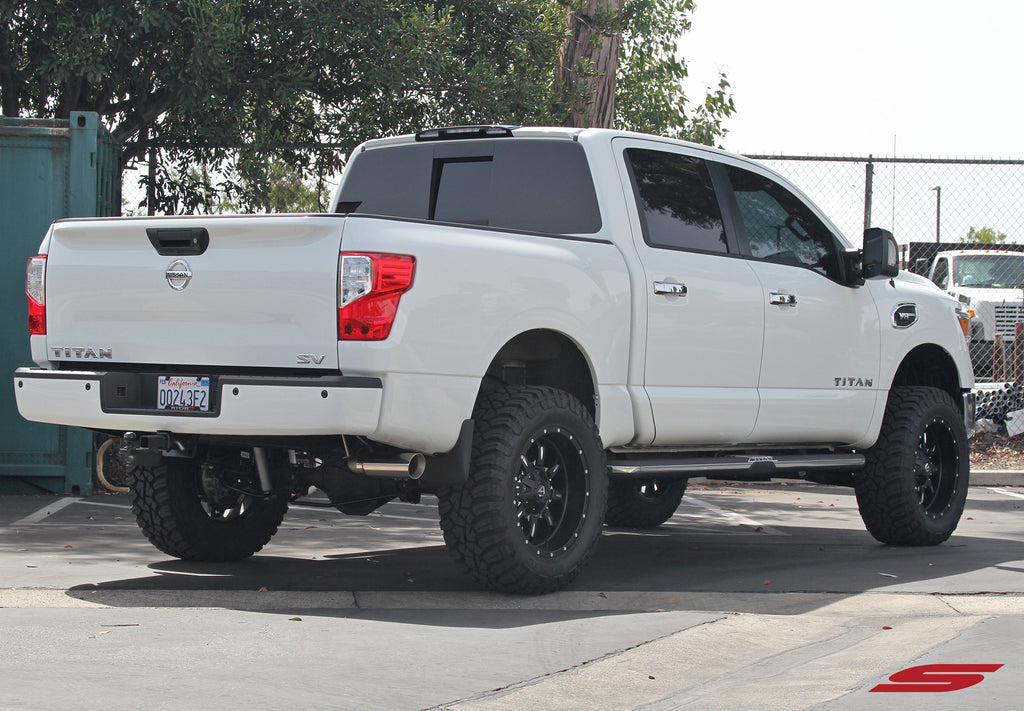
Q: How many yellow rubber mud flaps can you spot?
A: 0